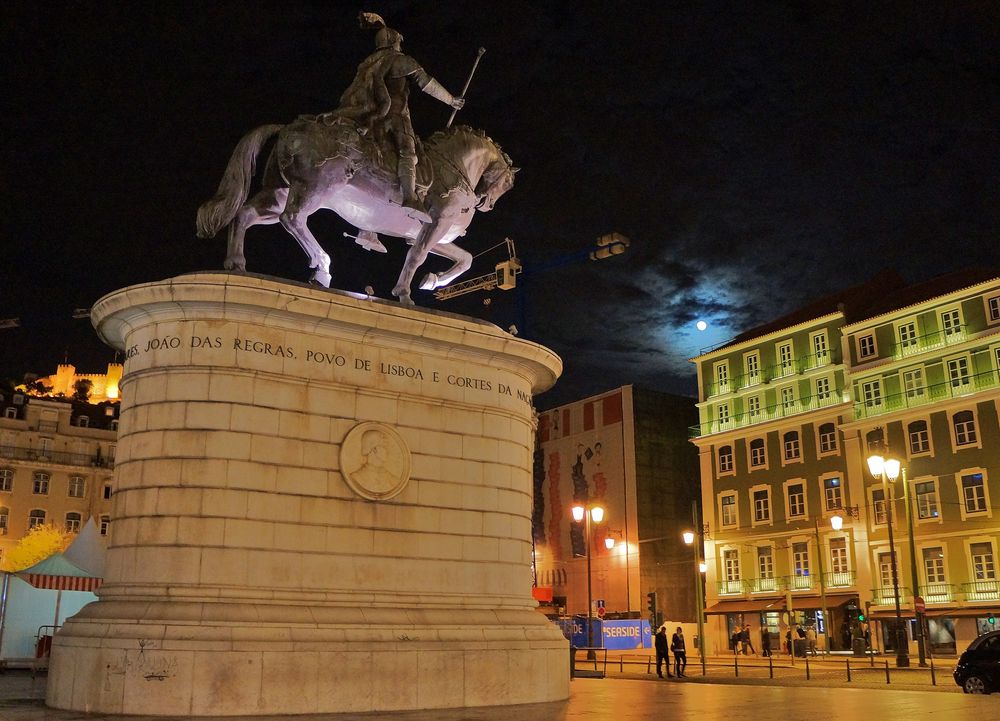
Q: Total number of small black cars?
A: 1